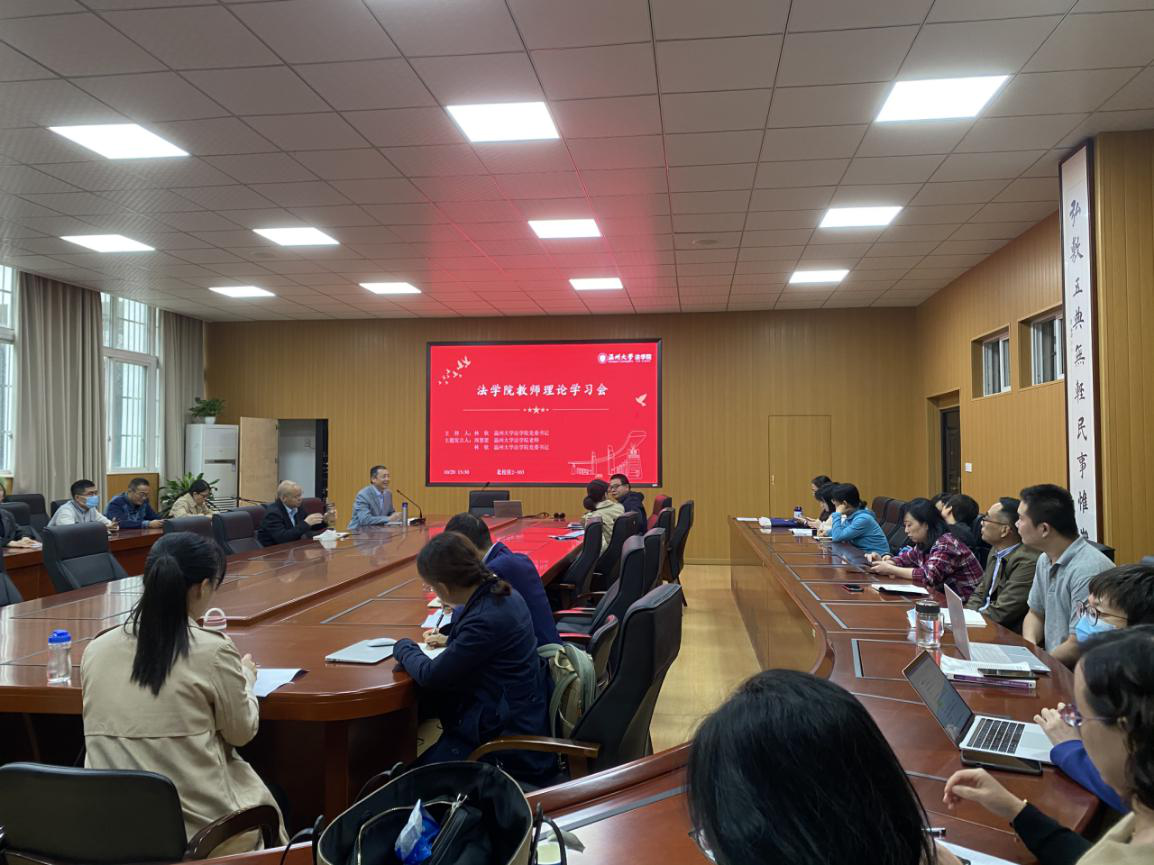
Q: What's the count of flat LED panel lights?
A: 11